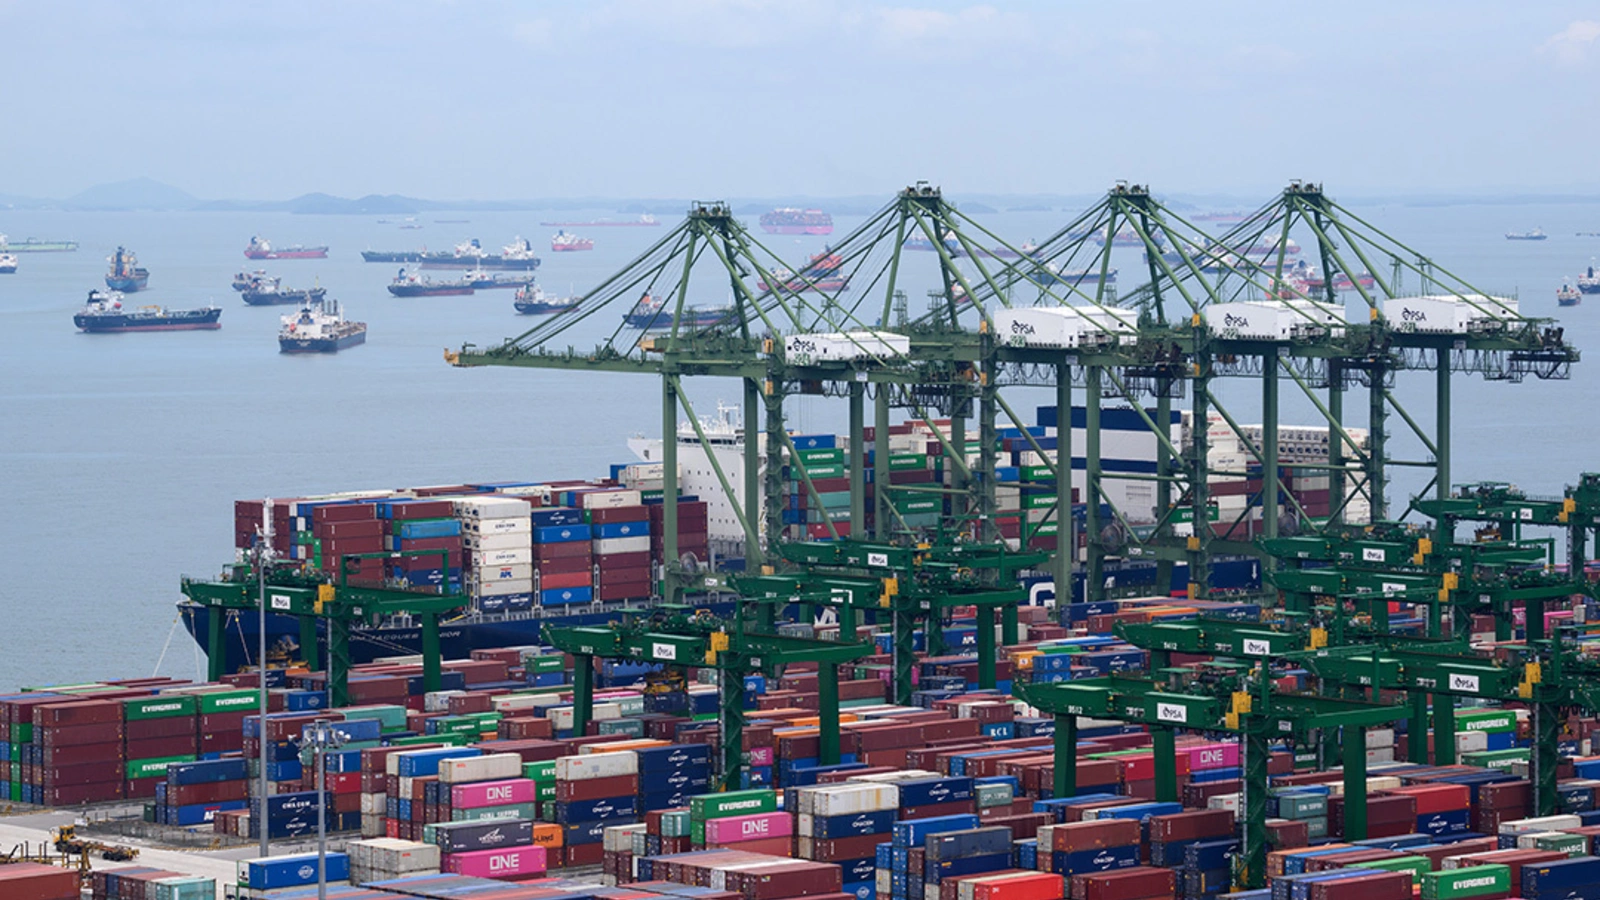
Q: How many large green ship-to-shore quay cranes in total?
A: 4